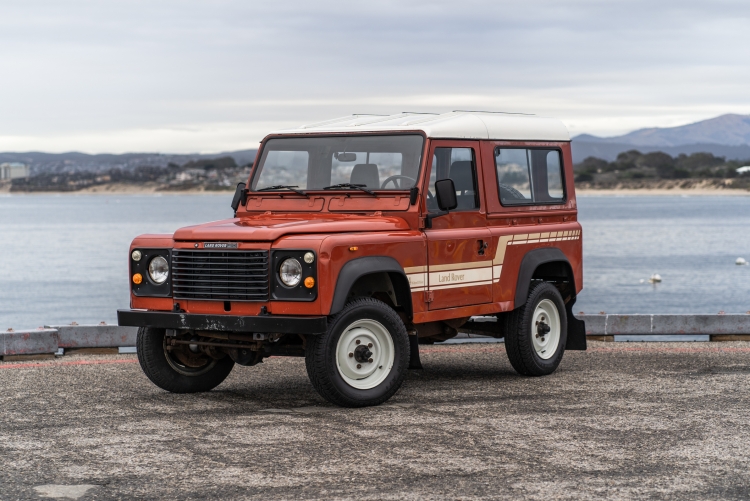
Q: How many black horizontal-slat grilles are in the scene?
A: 1